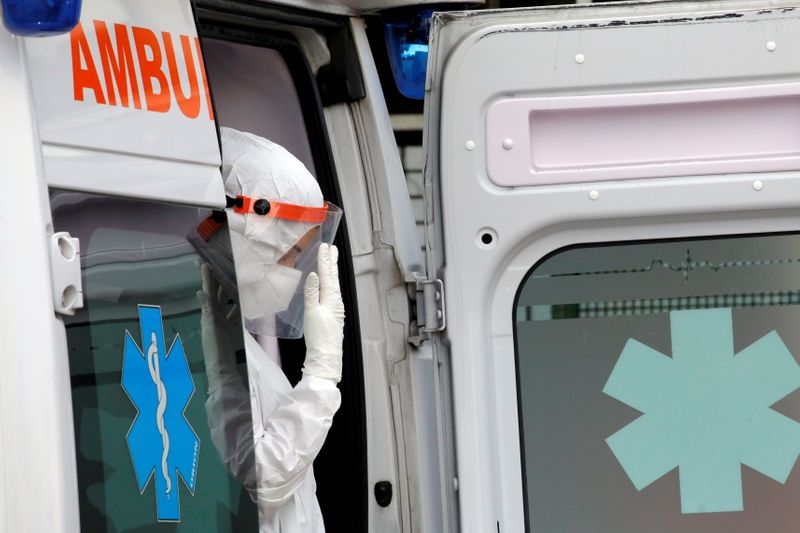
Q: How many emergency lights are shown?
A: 2